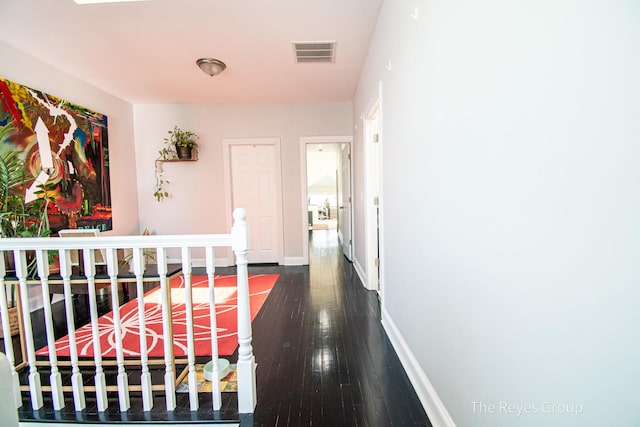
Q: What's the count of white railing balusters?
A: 10